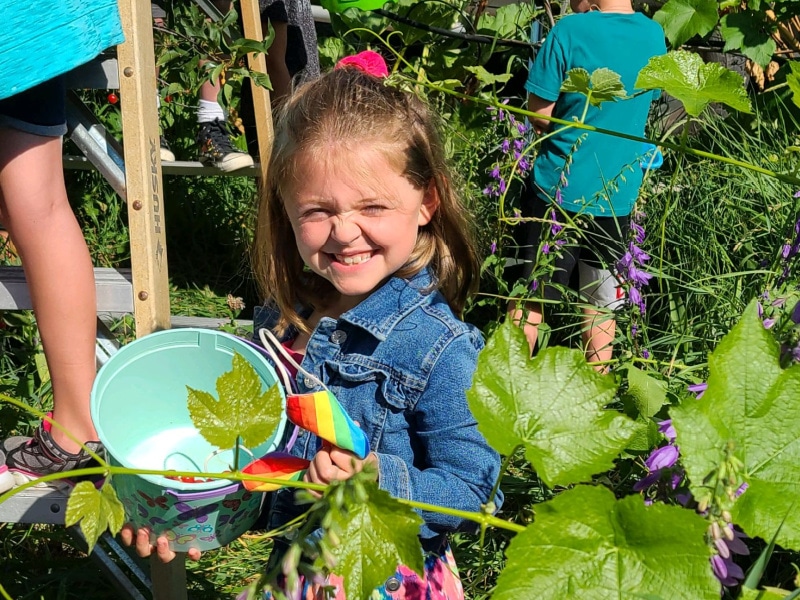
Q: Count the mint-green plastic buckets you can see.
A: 1